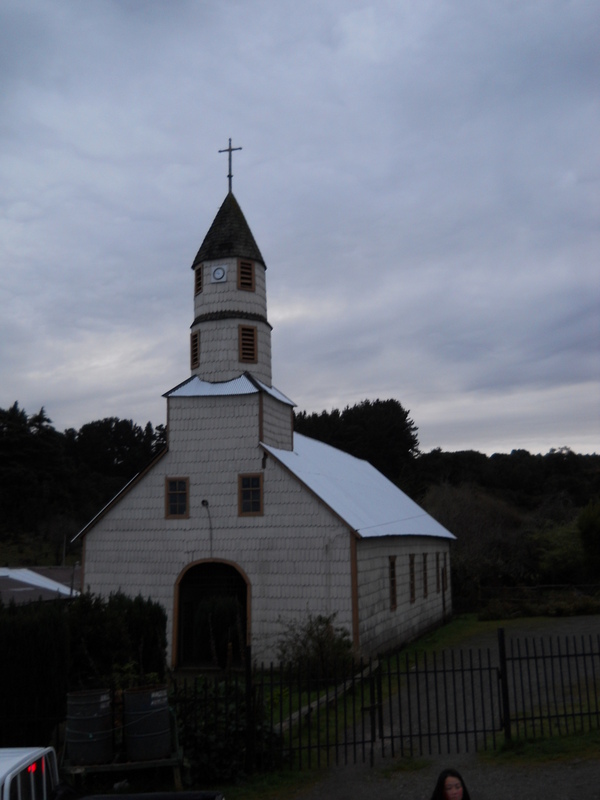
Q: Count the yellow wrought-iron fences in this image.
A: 0